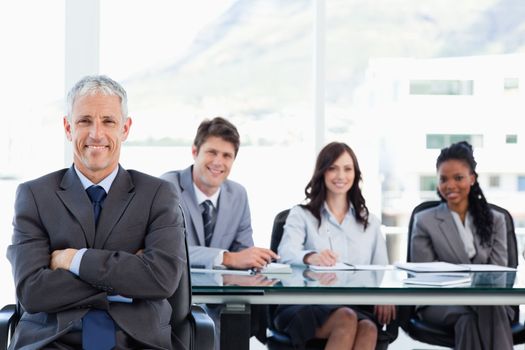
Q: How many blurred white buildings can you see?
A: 1